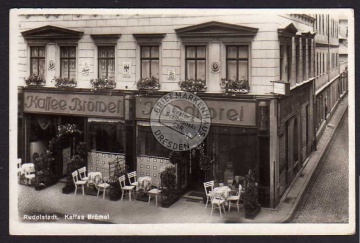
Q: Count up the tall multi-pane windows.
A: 6